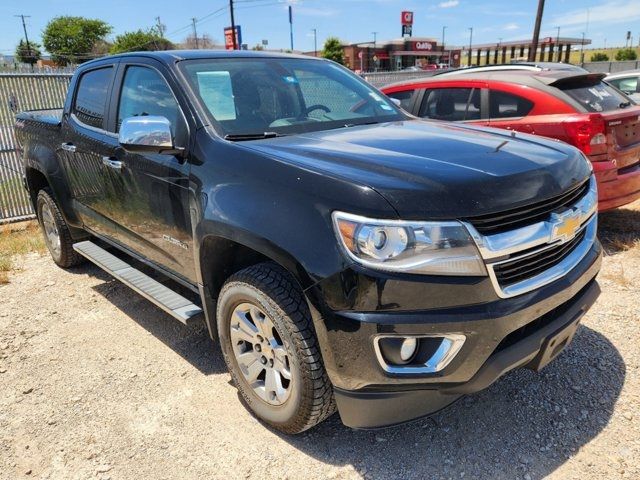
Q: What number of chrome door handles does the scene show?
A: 2